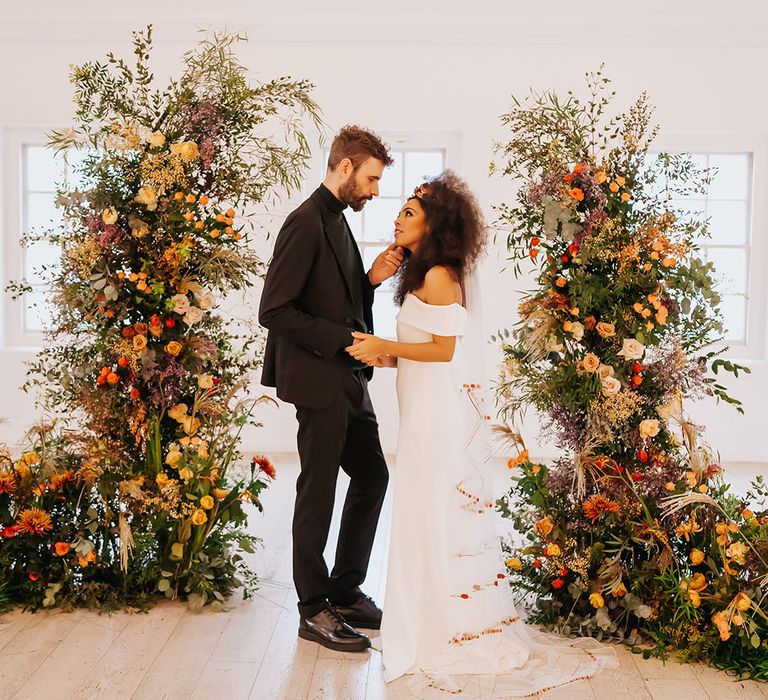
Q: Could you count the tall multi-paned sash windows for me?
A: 3